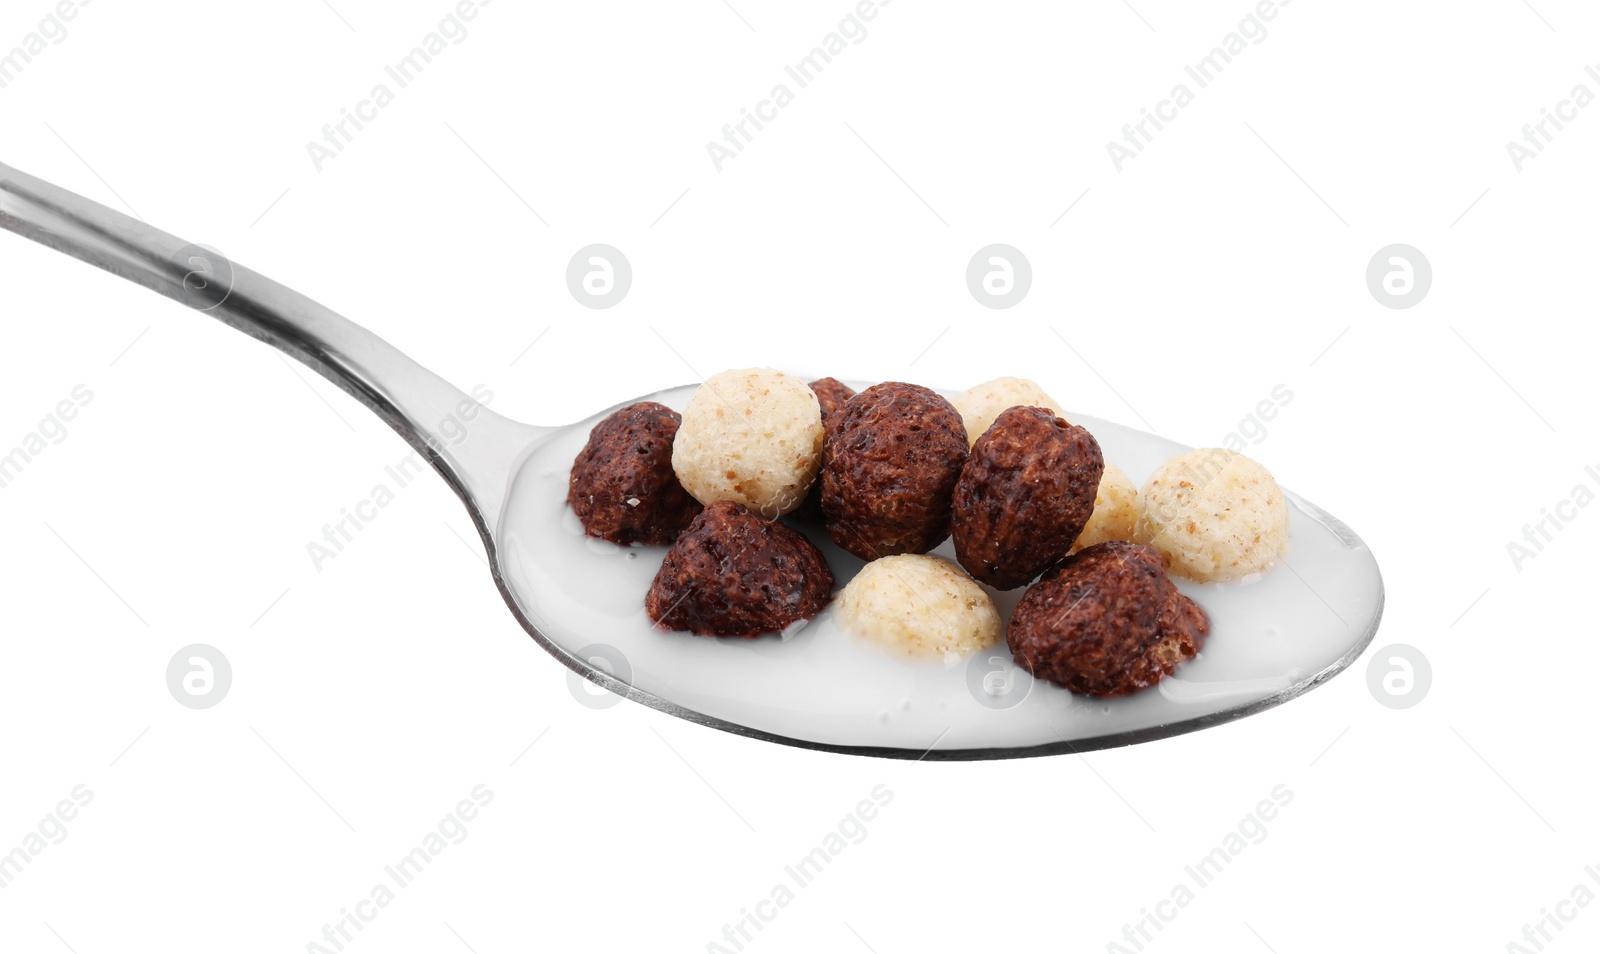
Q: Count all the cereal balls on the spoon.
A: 11